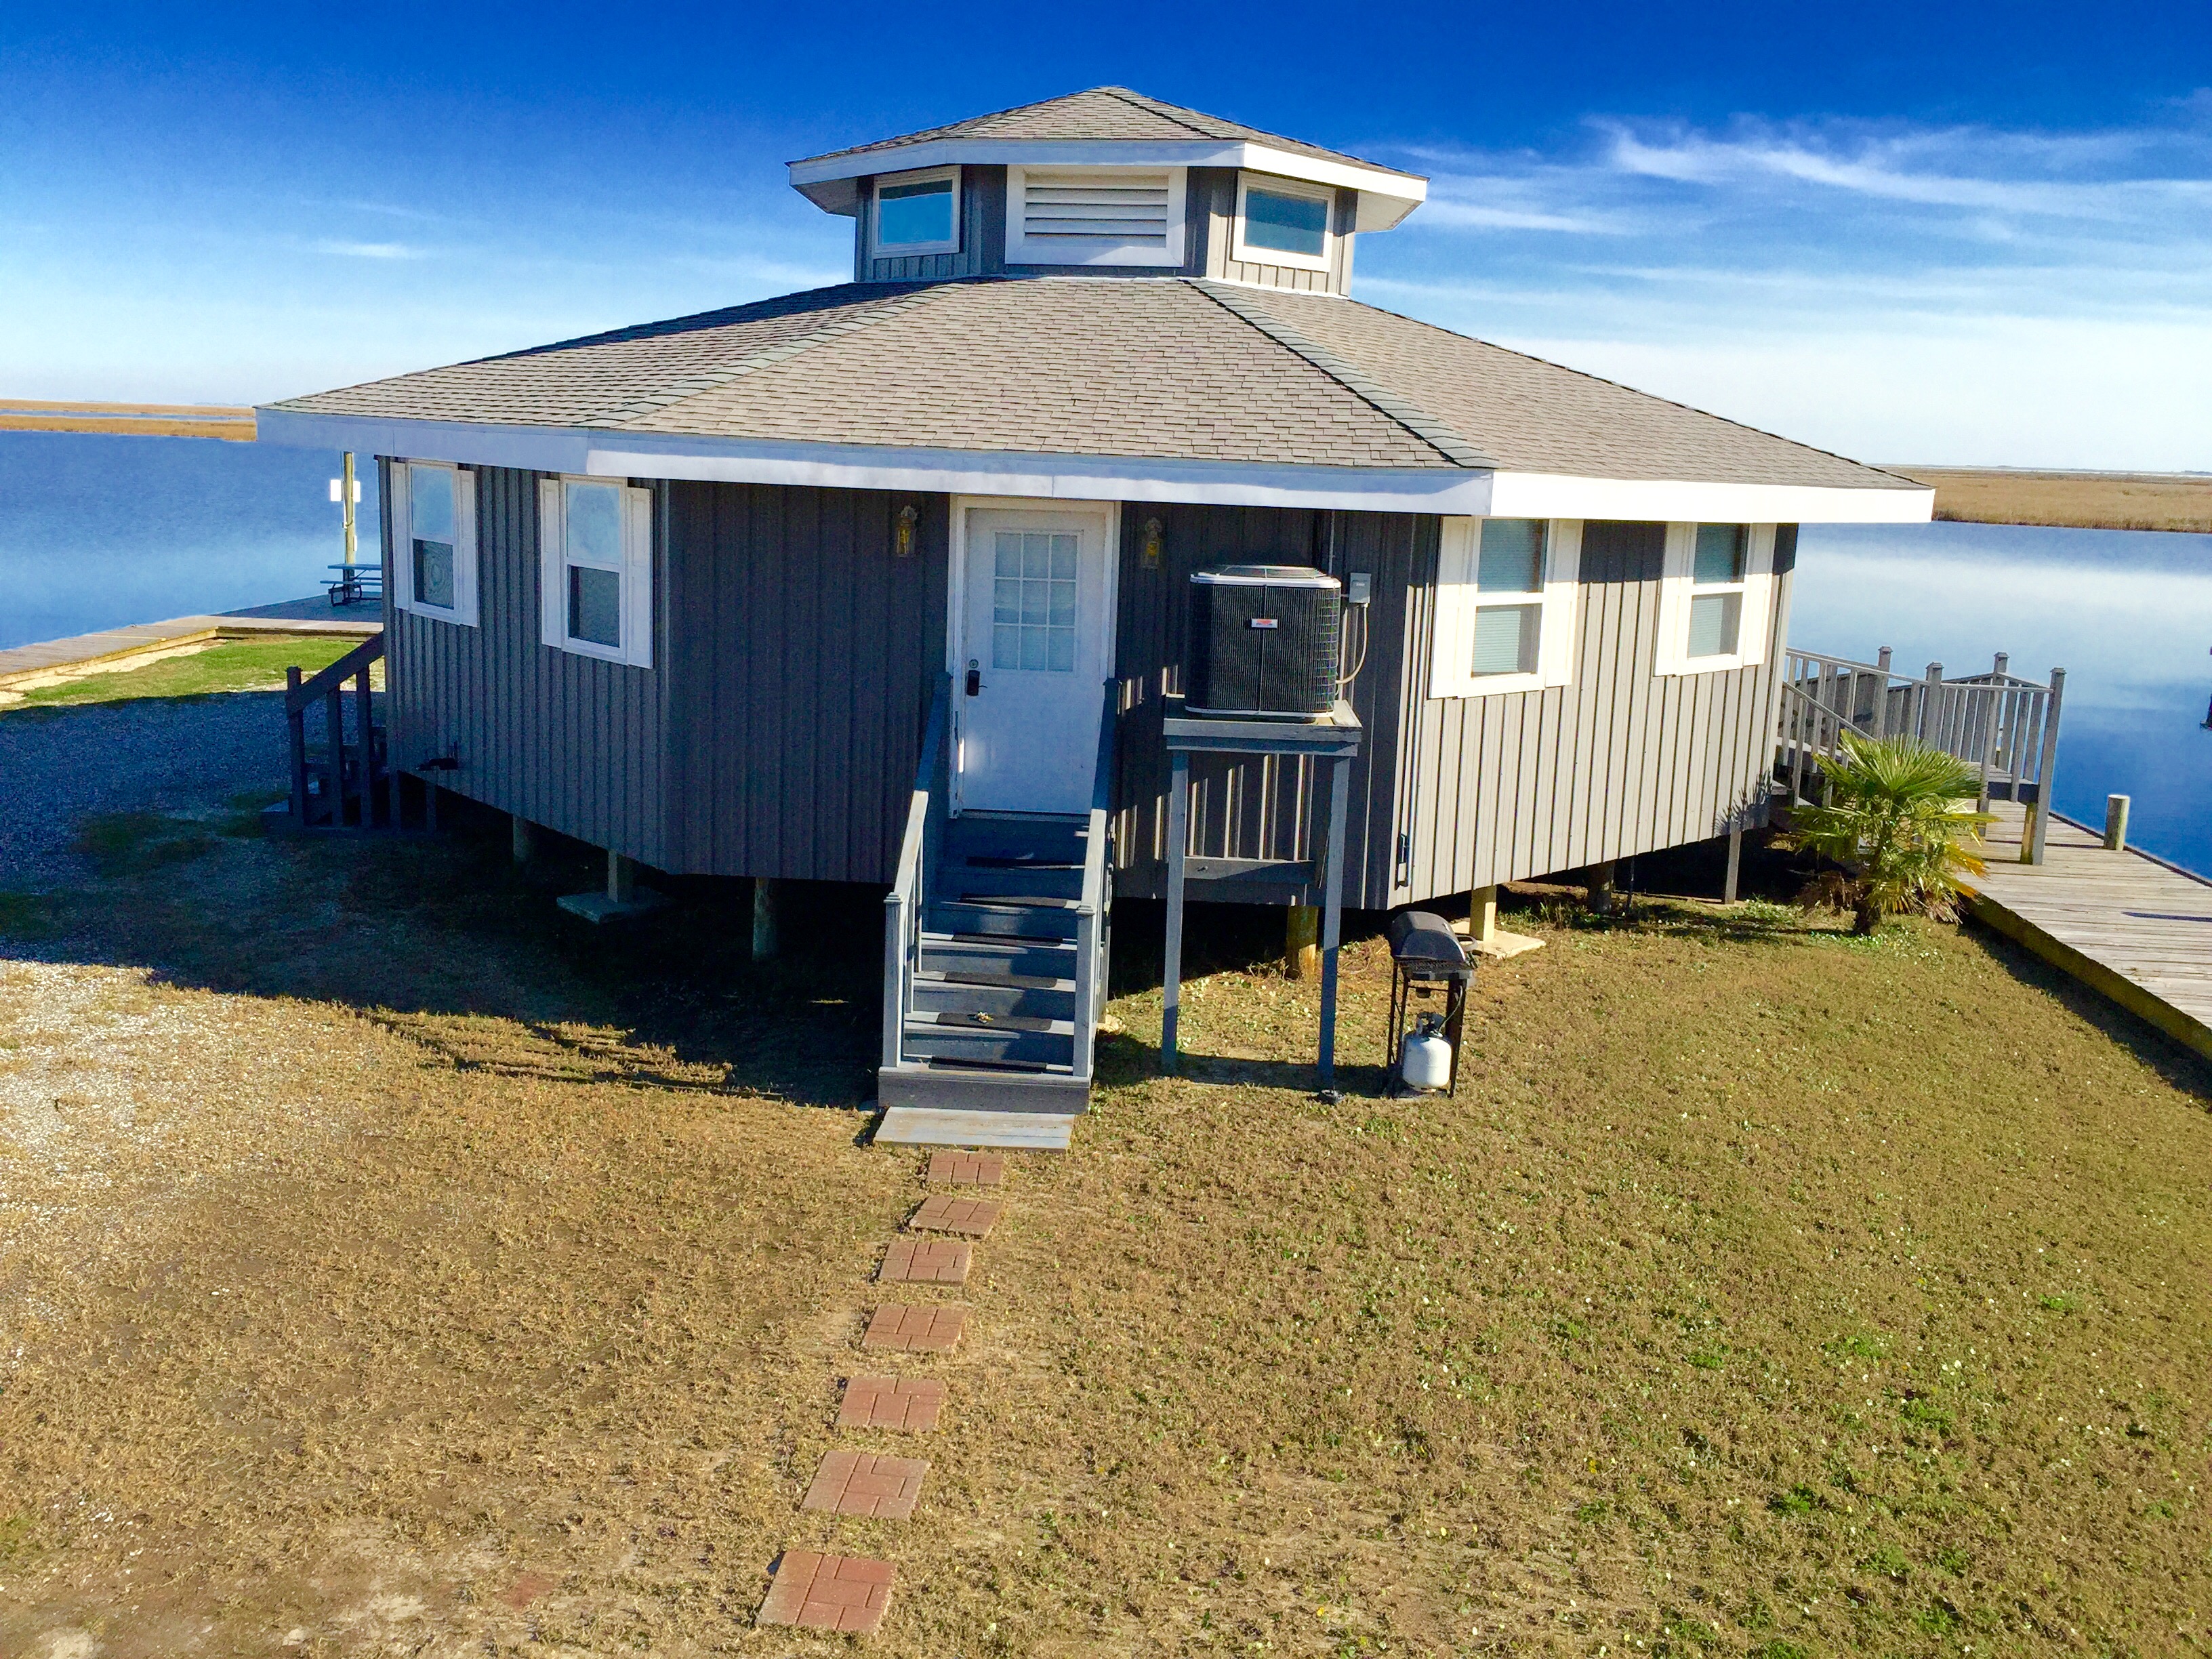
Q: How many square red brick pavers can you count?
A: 7